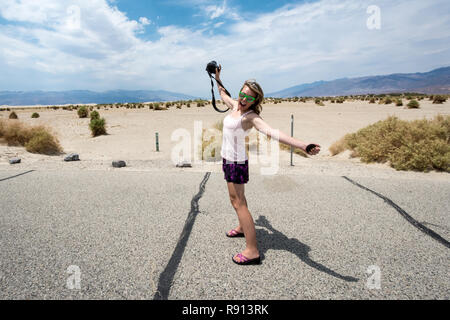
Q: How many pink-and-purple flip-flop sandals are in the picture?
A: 2